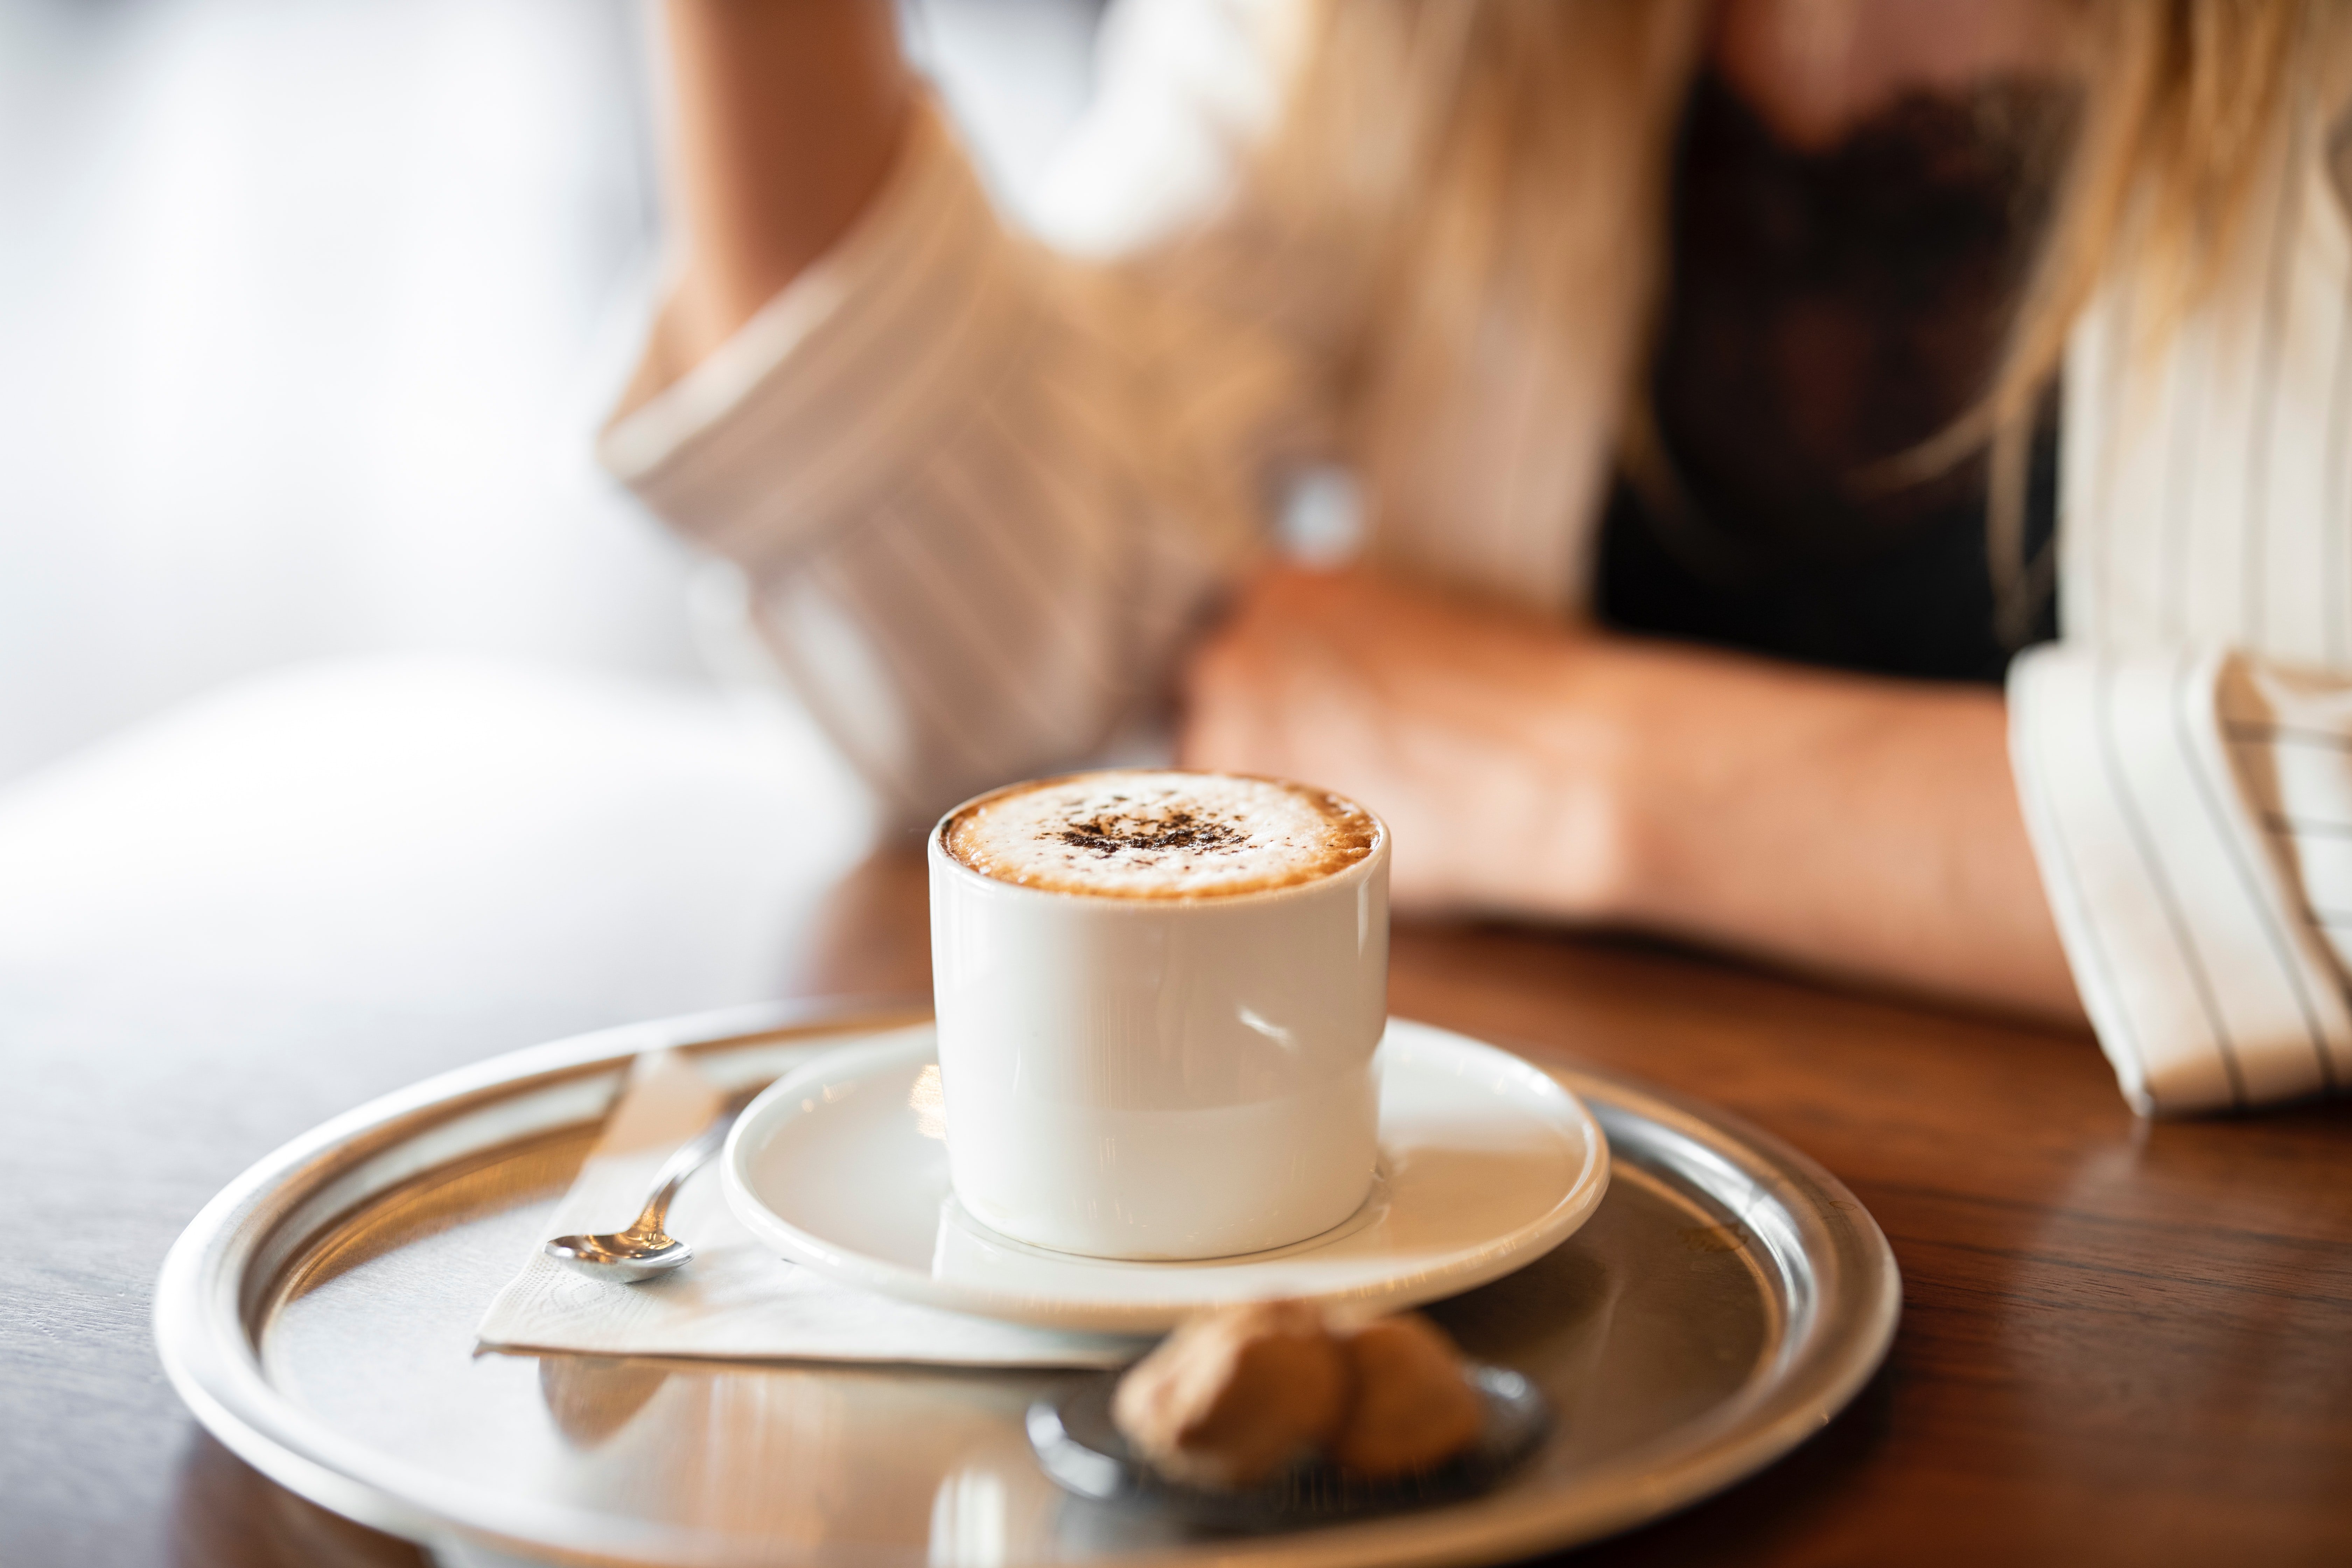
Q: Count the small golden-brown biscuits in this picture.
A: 2